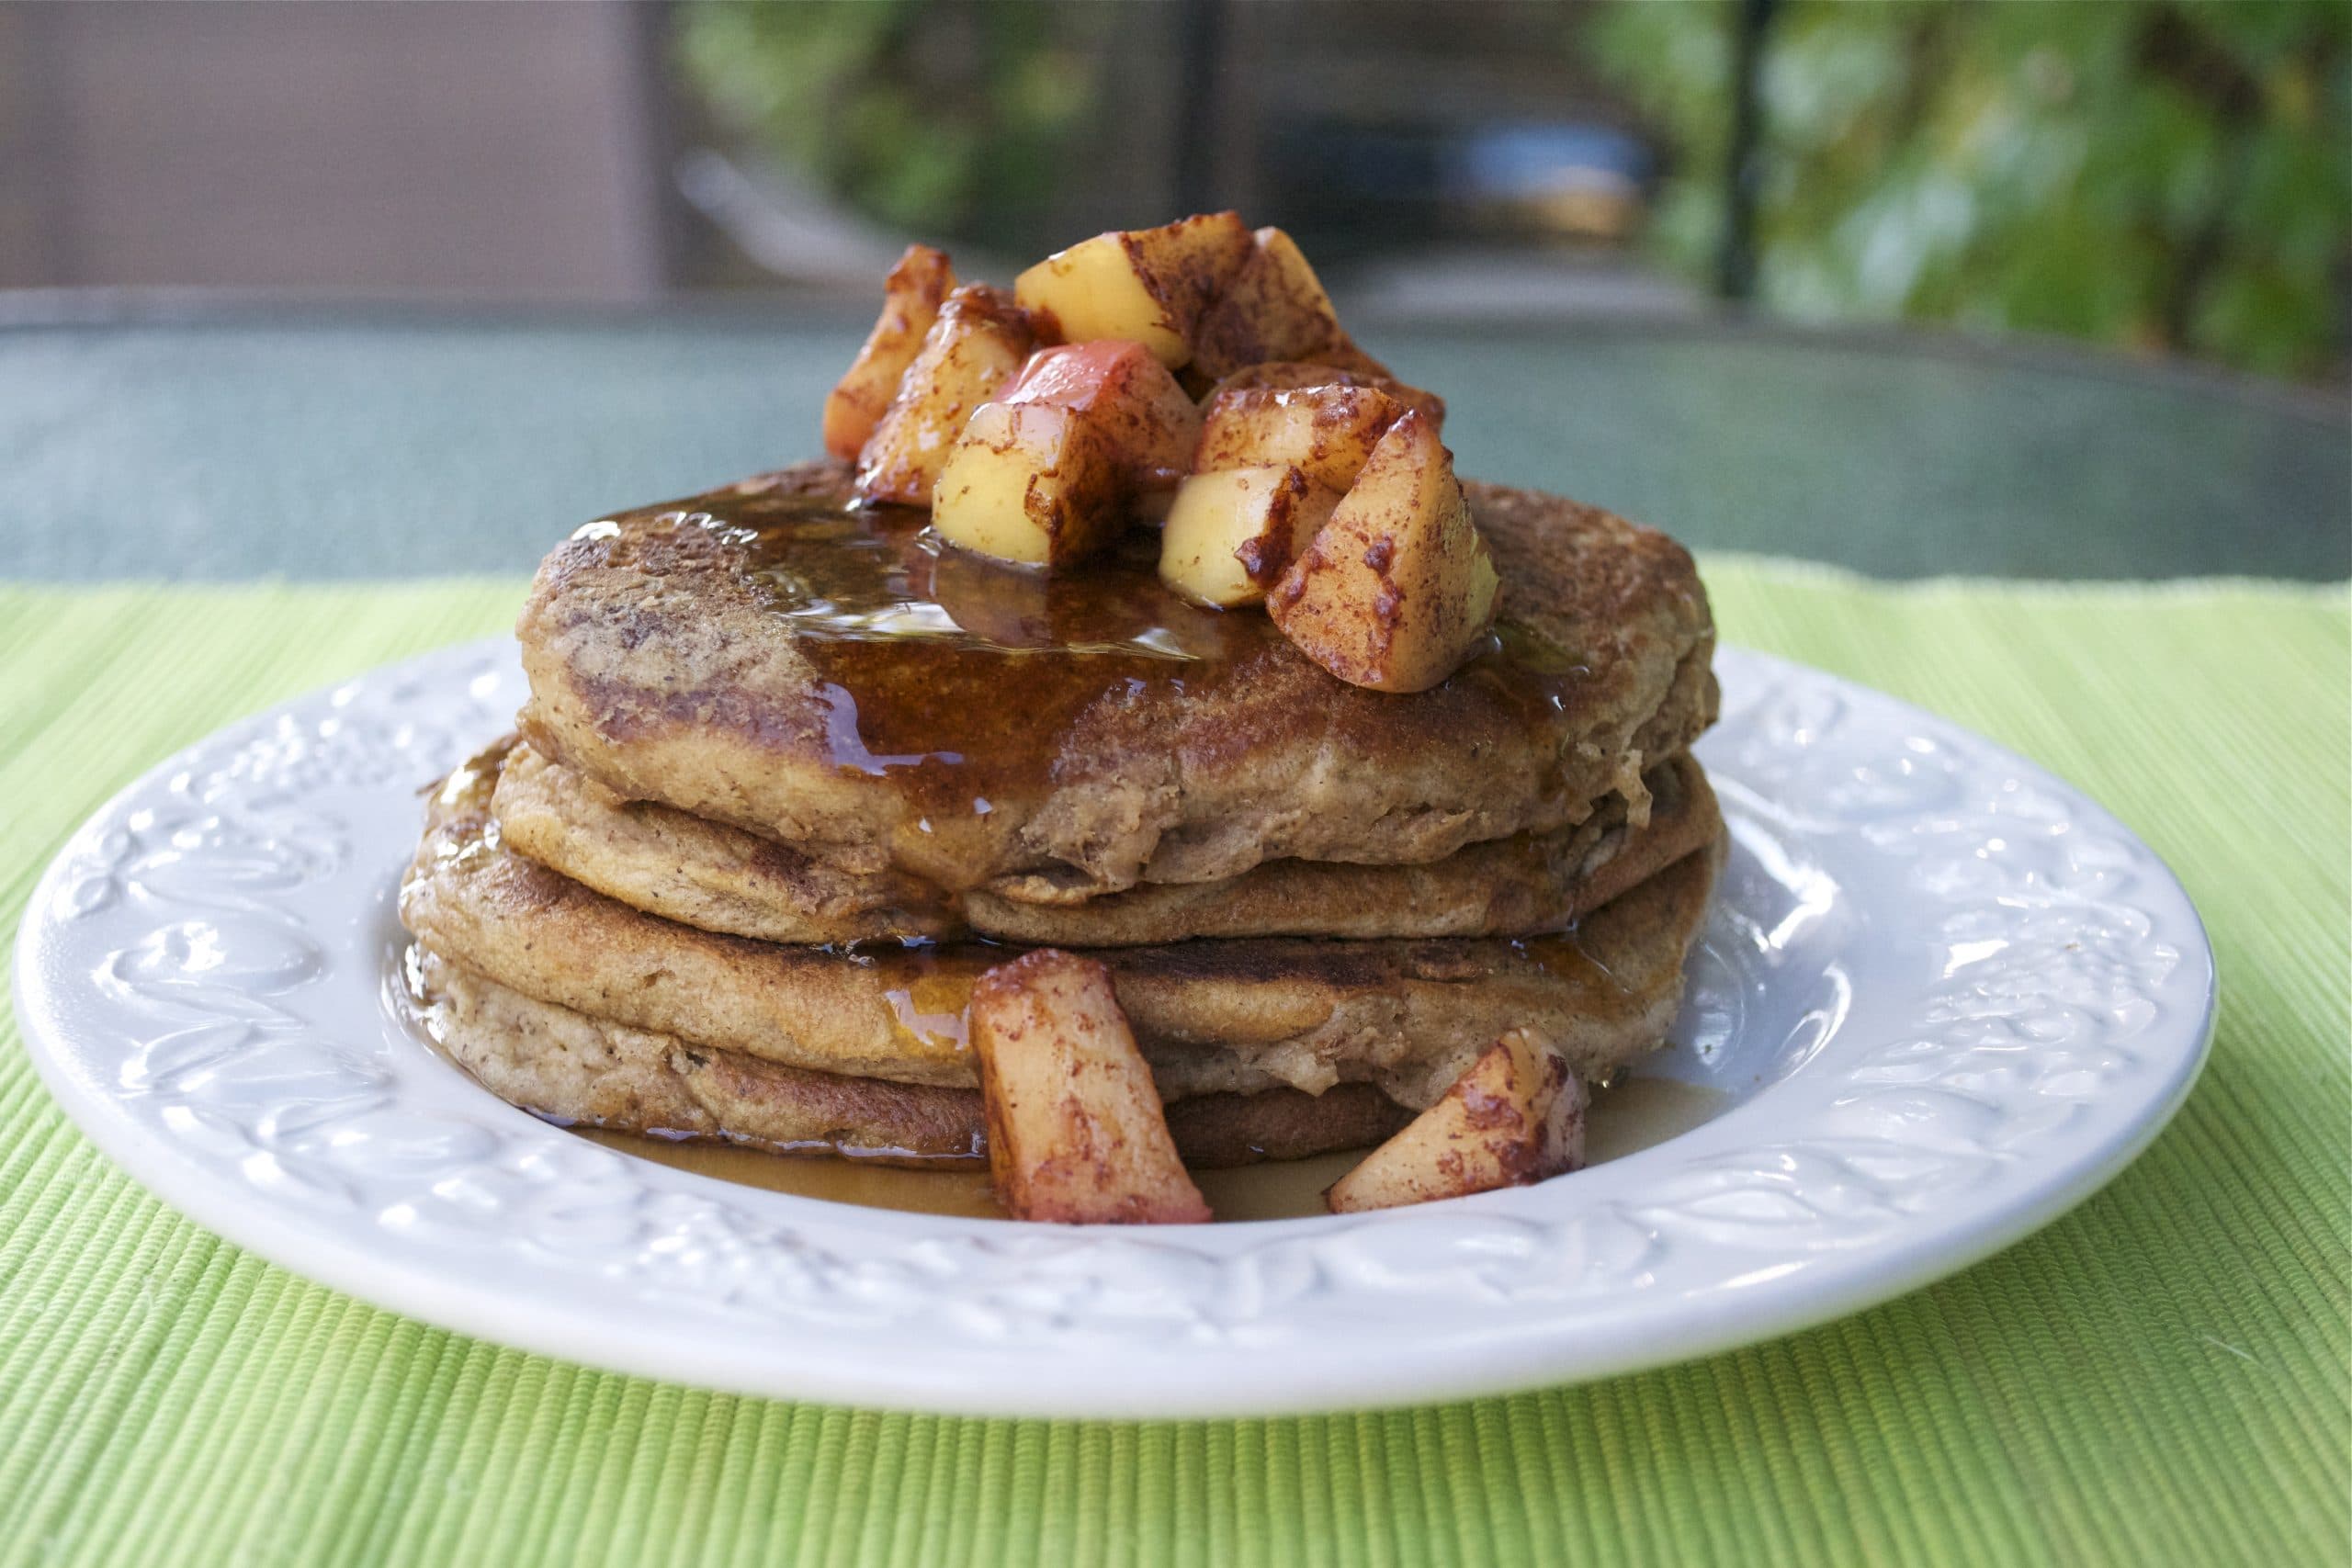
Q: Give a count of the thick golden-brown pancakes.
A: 4